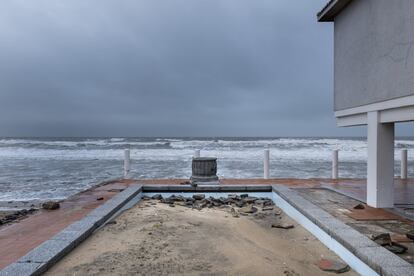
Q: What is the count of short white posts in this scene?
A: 5